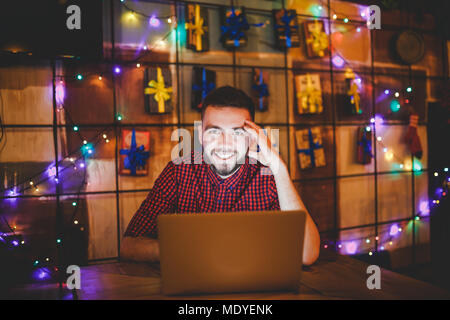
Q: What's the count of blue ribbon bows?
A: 7